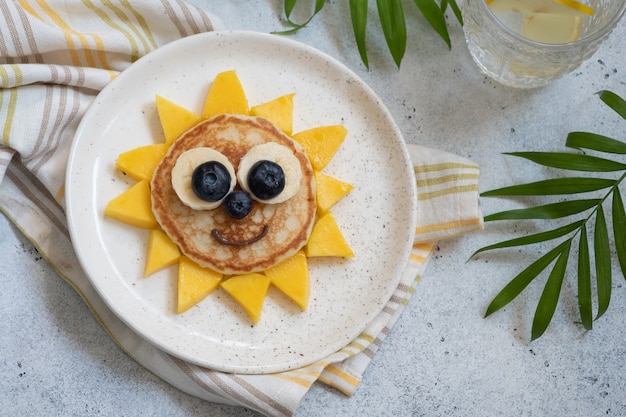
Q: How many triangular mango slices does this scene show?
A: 12